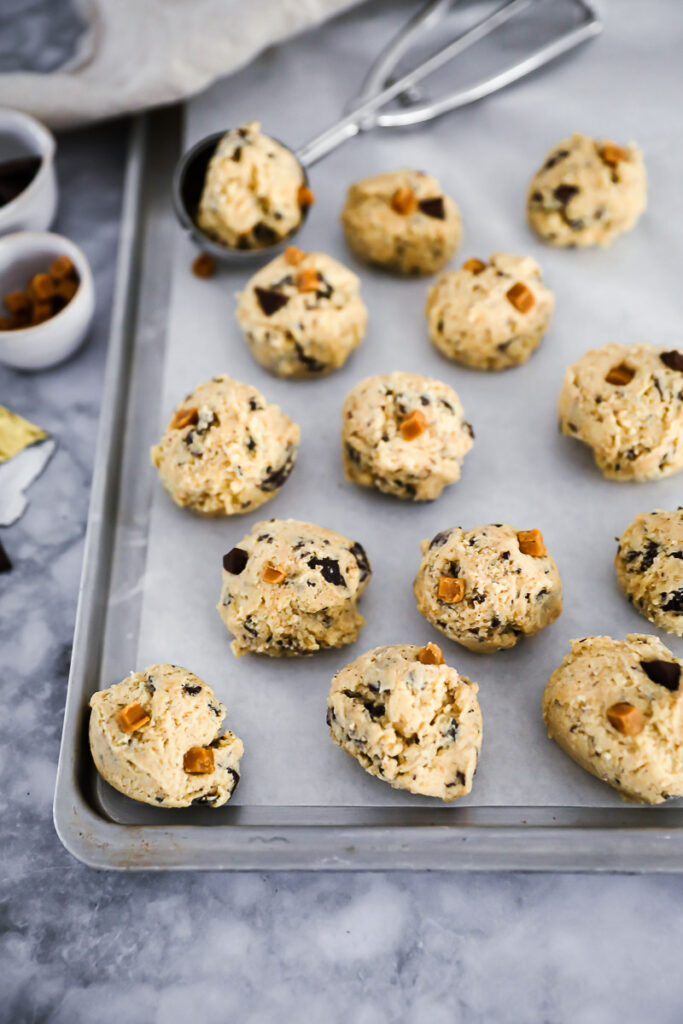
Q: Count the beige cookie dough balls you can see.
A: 14